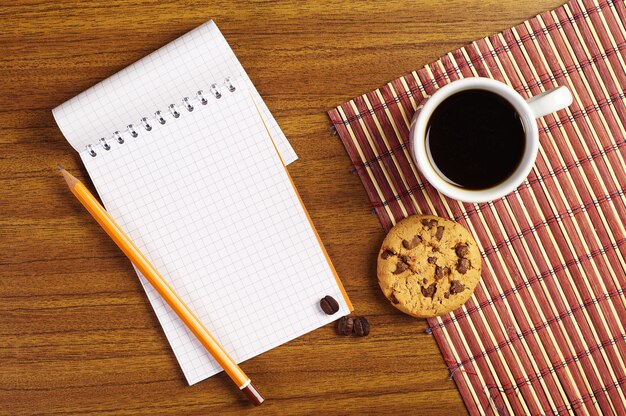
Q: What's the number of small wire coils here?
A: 11